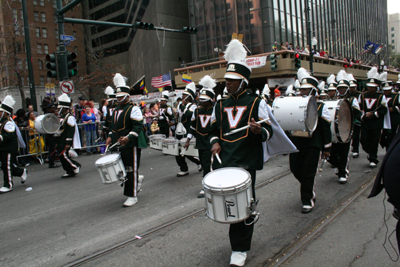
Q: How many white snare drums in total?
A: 2